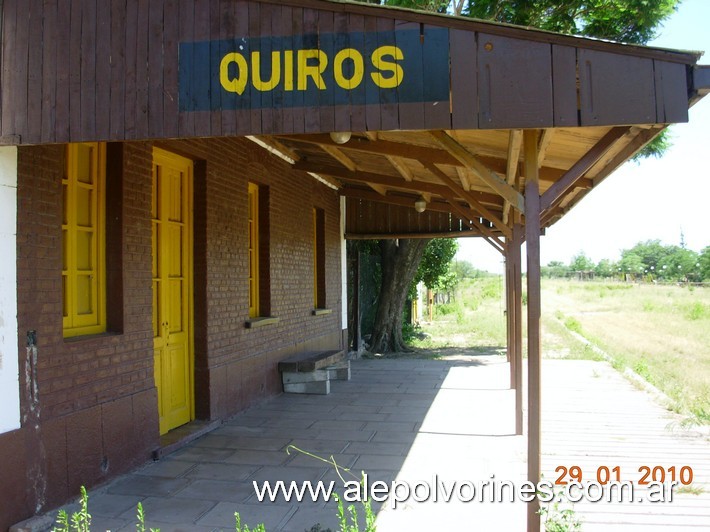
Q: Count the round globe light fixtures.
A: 2